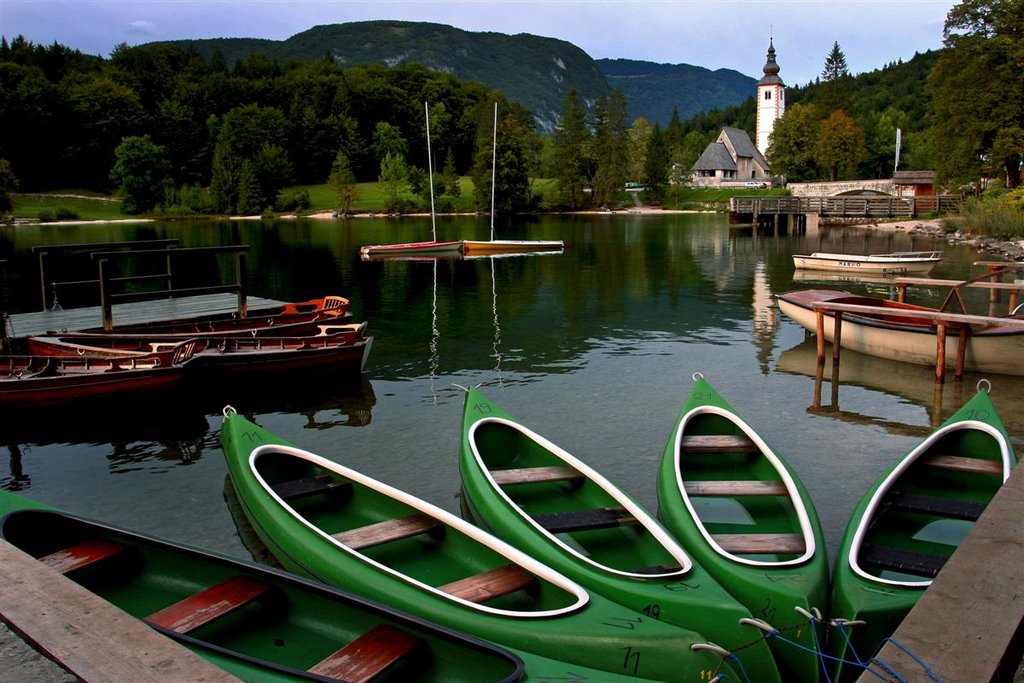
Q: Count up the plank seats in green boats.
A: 15